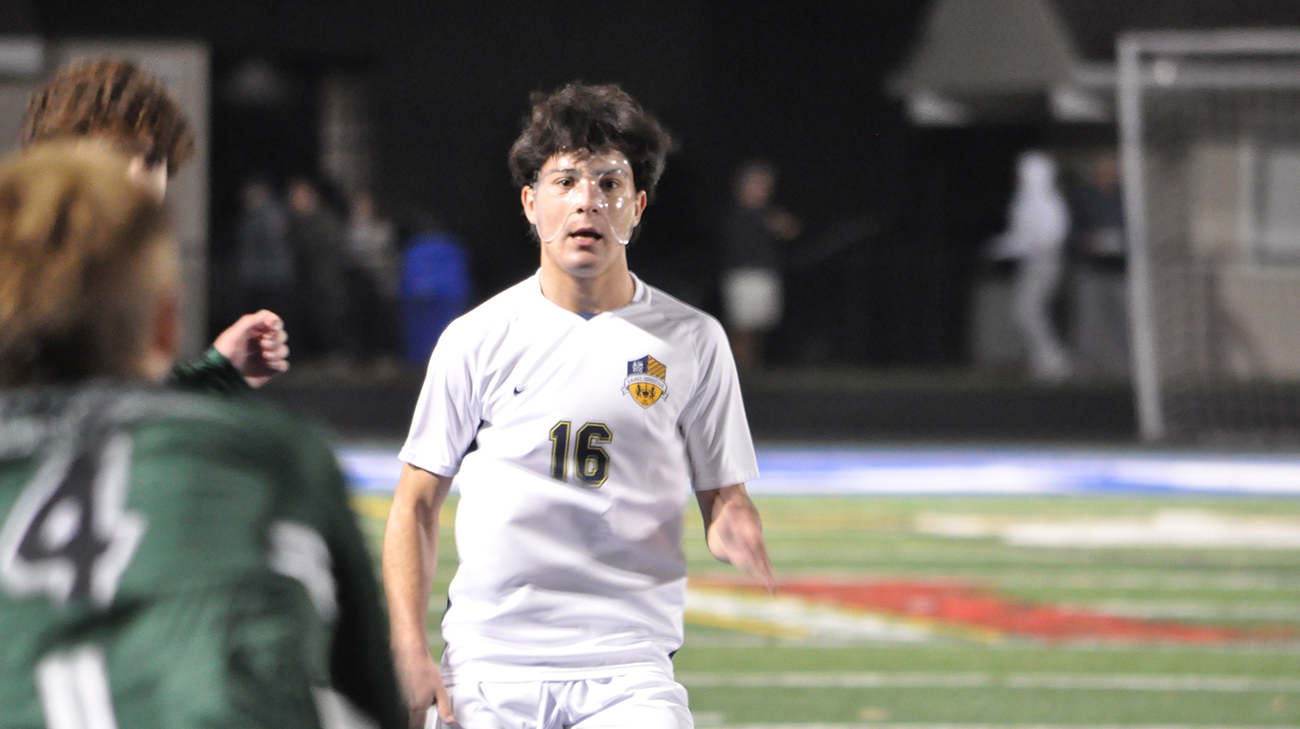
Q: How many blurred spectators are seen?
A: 6